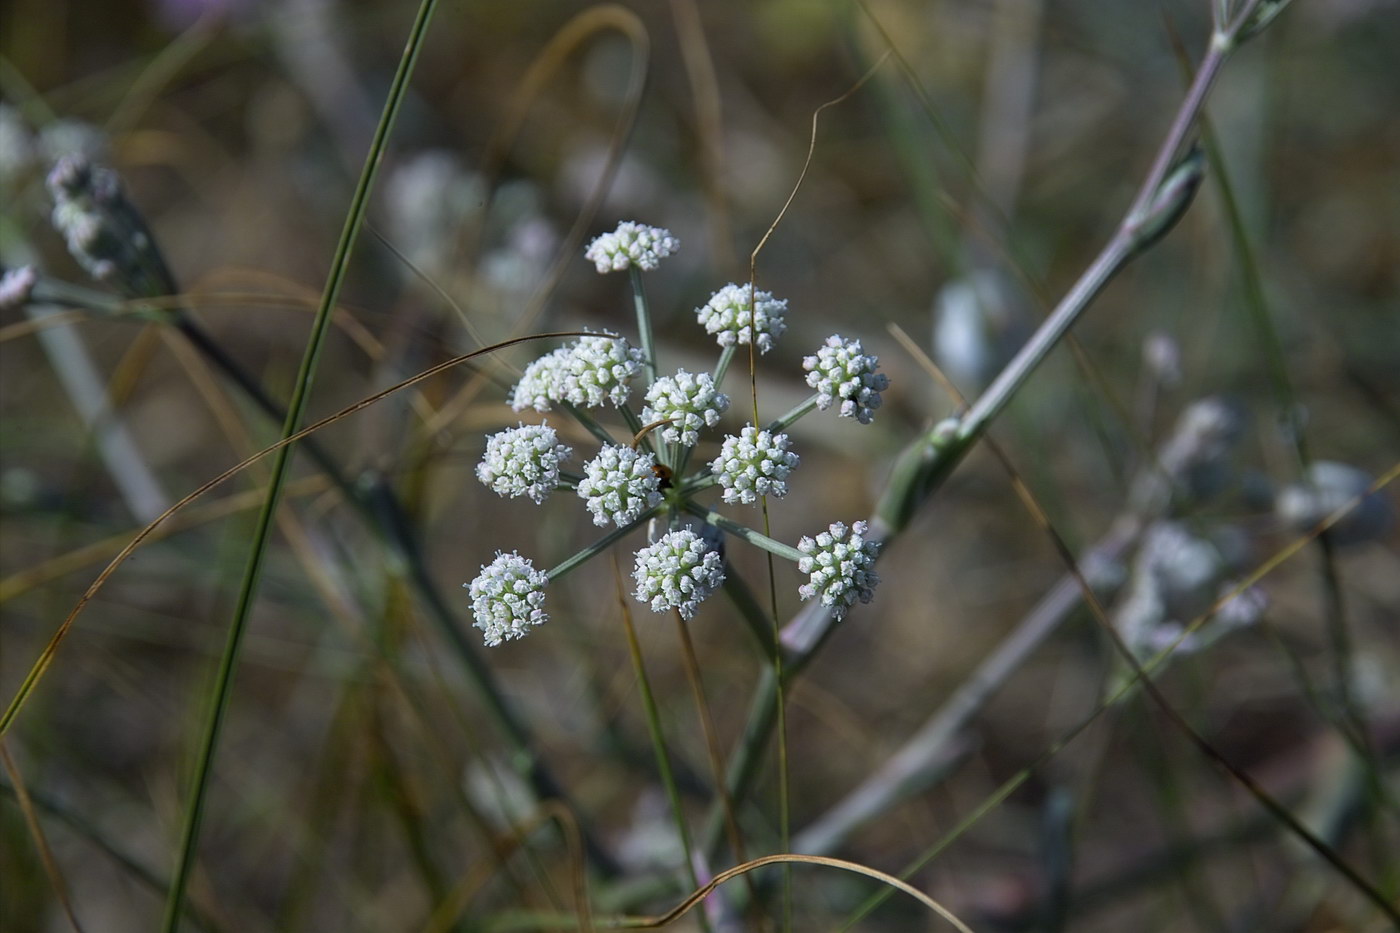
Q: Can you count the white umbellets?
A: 12